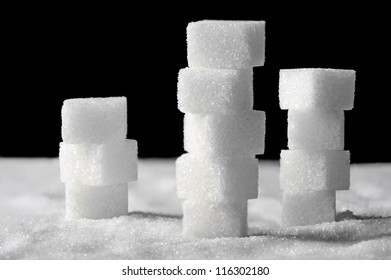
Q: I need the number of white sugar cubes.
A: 12